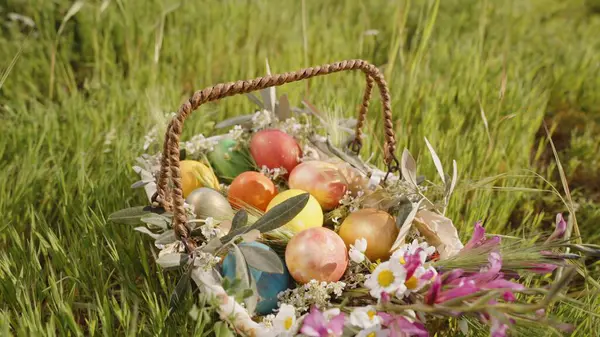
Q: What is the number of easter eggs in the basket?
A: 10